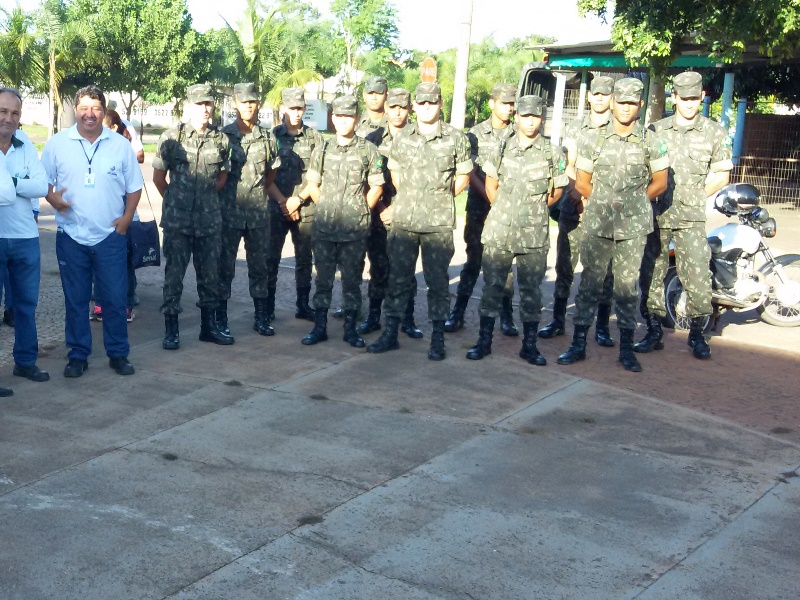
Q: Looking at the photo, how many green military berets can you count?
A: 12